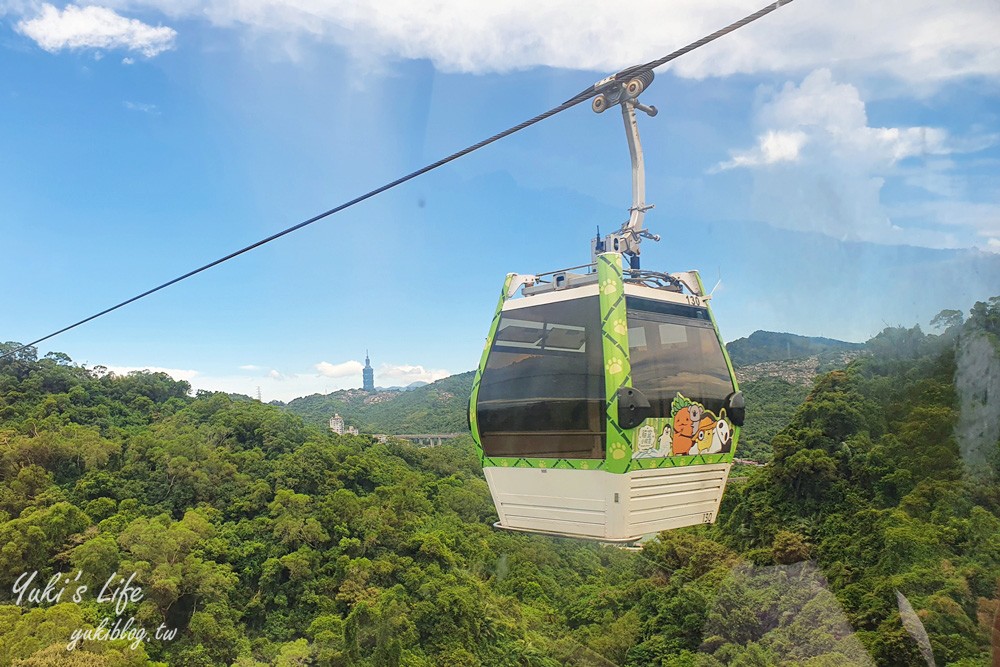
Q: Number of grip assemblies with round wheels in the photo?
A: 1